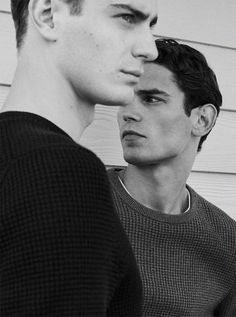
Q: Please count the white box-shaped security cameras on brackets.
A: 0